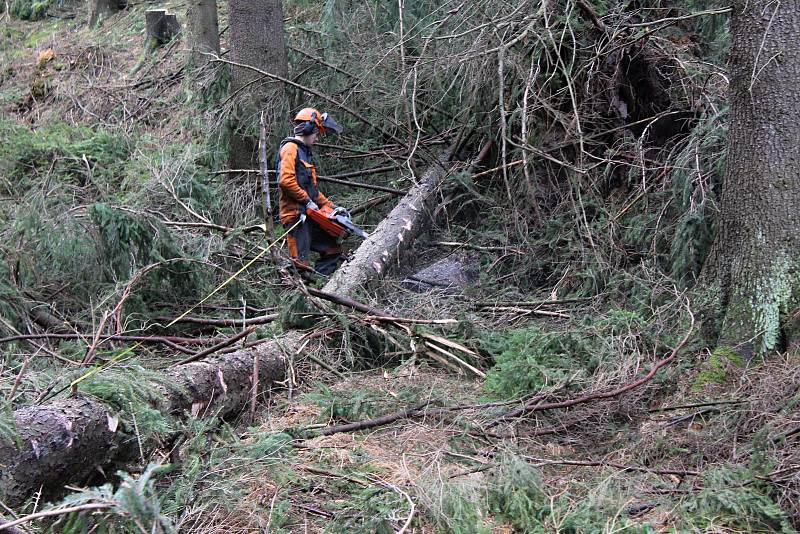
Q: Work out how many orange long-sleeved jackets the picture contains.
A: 1